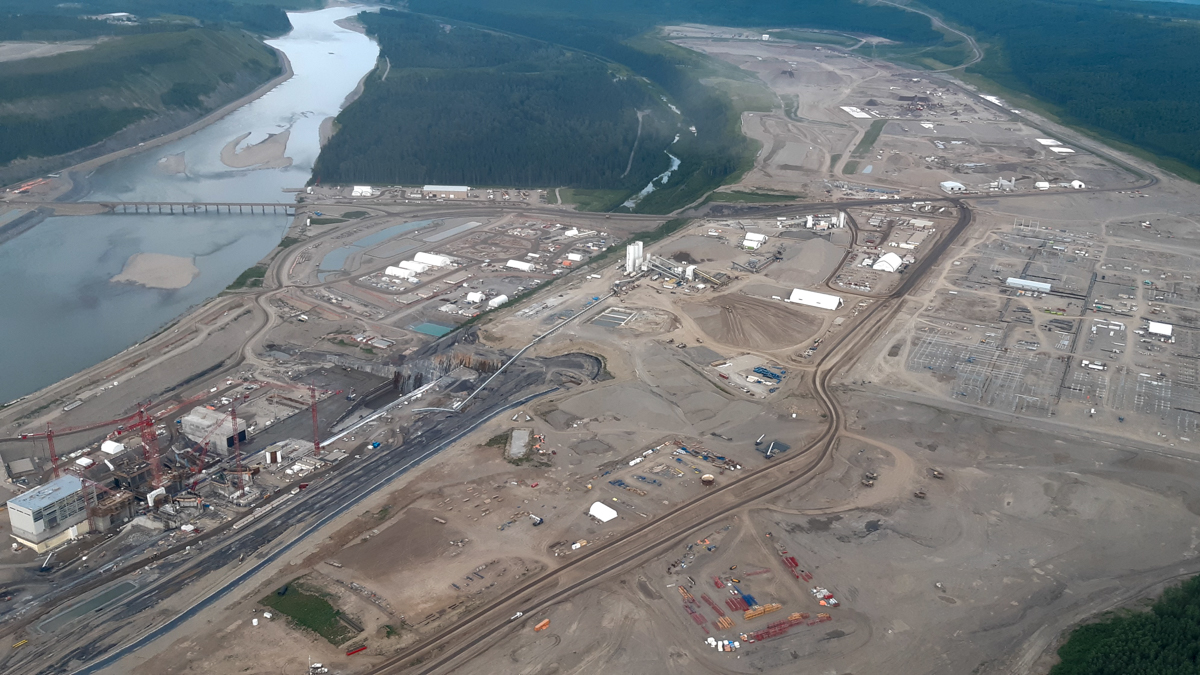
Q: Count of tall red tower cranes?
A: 6